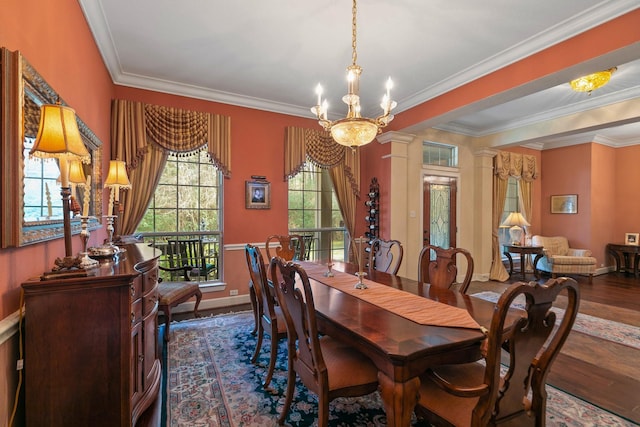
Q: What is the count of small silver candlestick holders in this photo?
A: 2